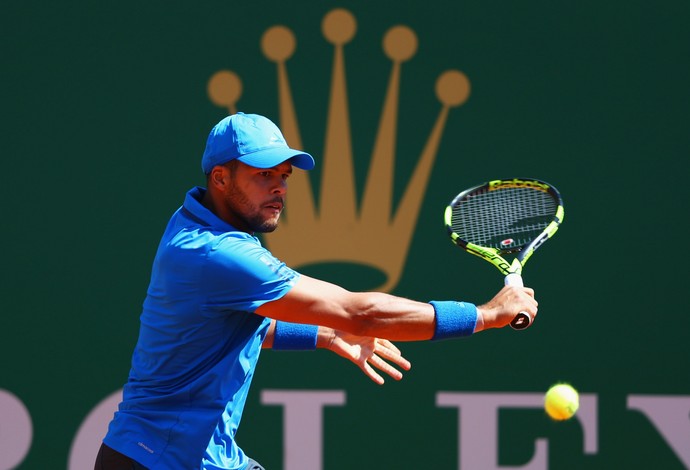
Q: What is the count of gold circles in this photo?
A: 5